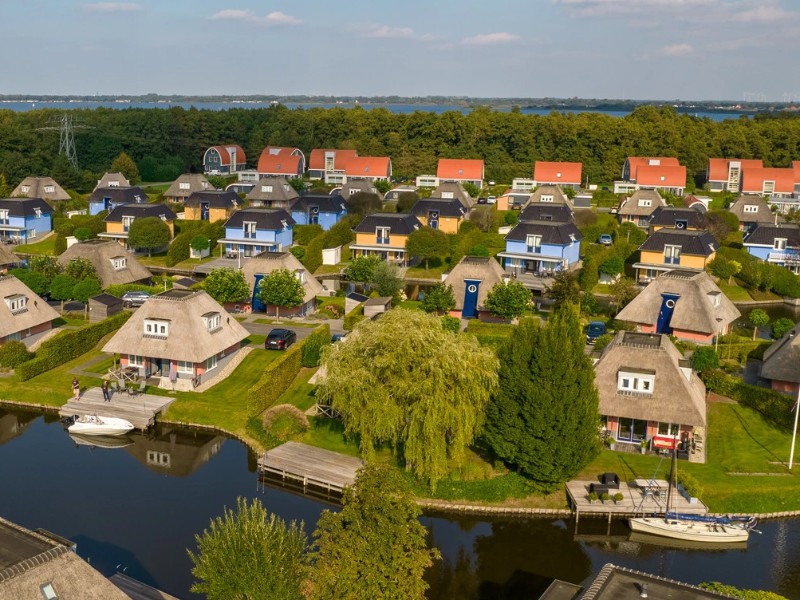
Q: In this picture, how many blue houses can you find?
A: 6